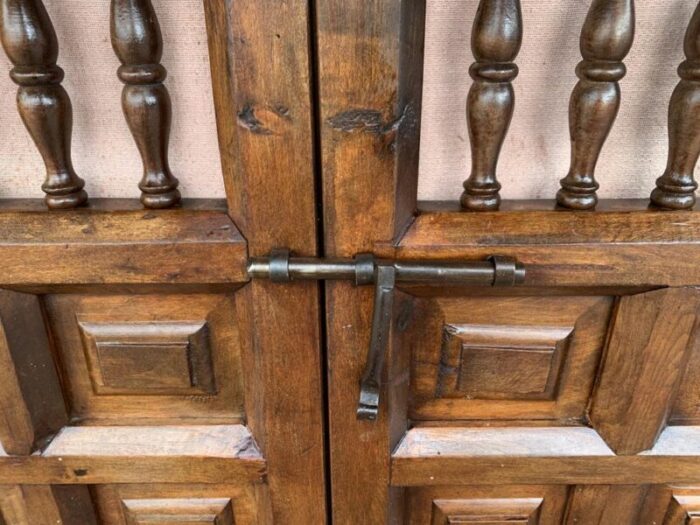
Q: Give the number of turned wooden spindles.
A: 5